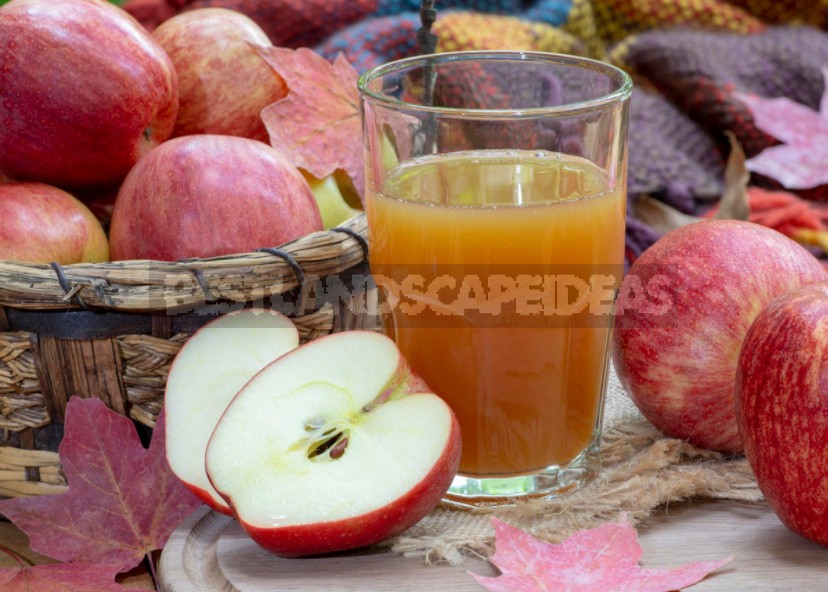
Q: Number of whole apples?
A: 6